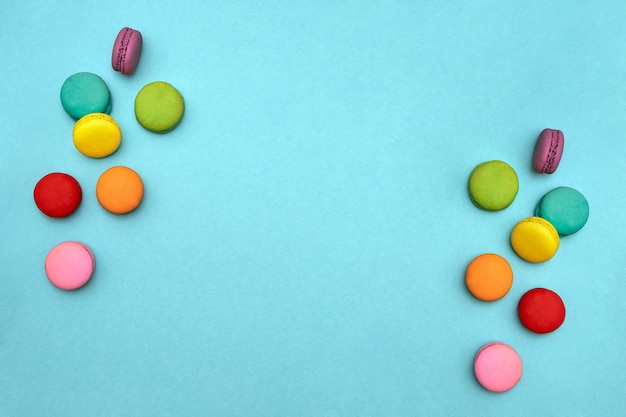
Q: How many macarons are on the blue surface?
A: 14